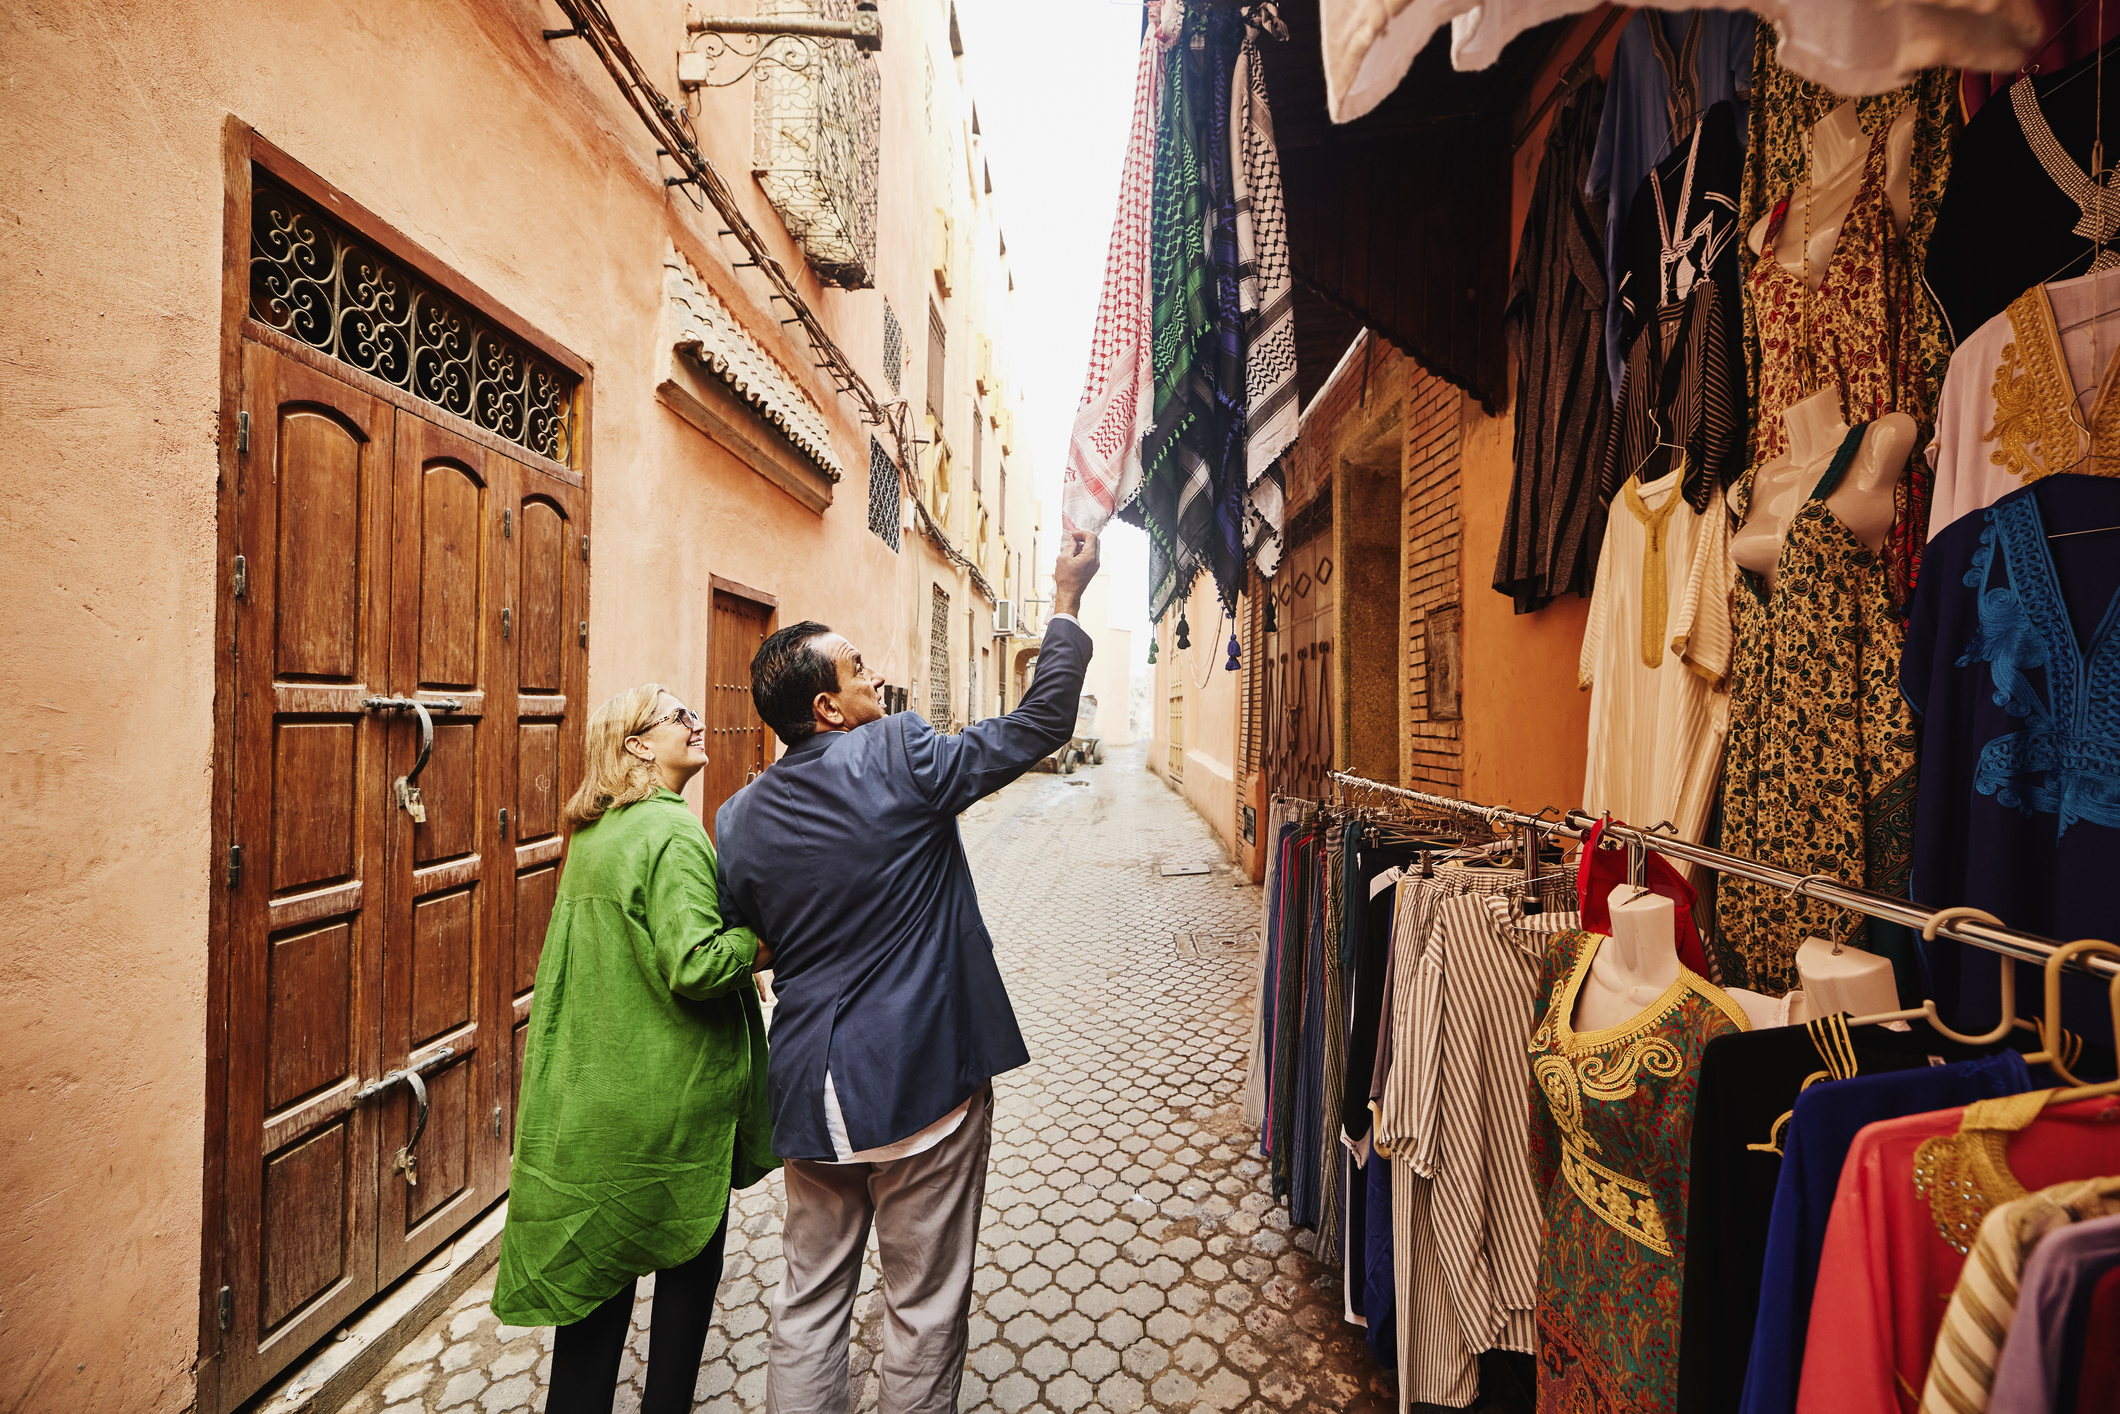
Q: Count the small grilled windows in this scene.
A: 2